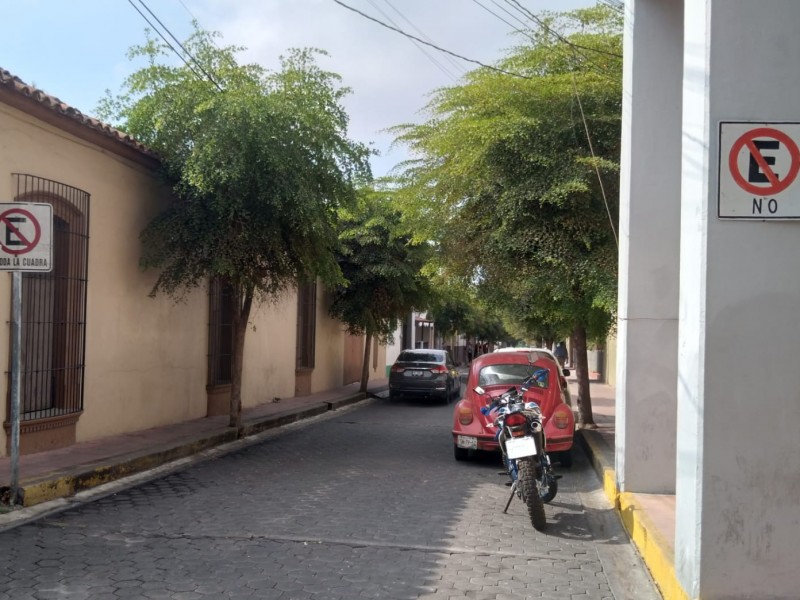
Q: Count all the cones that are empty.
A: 0